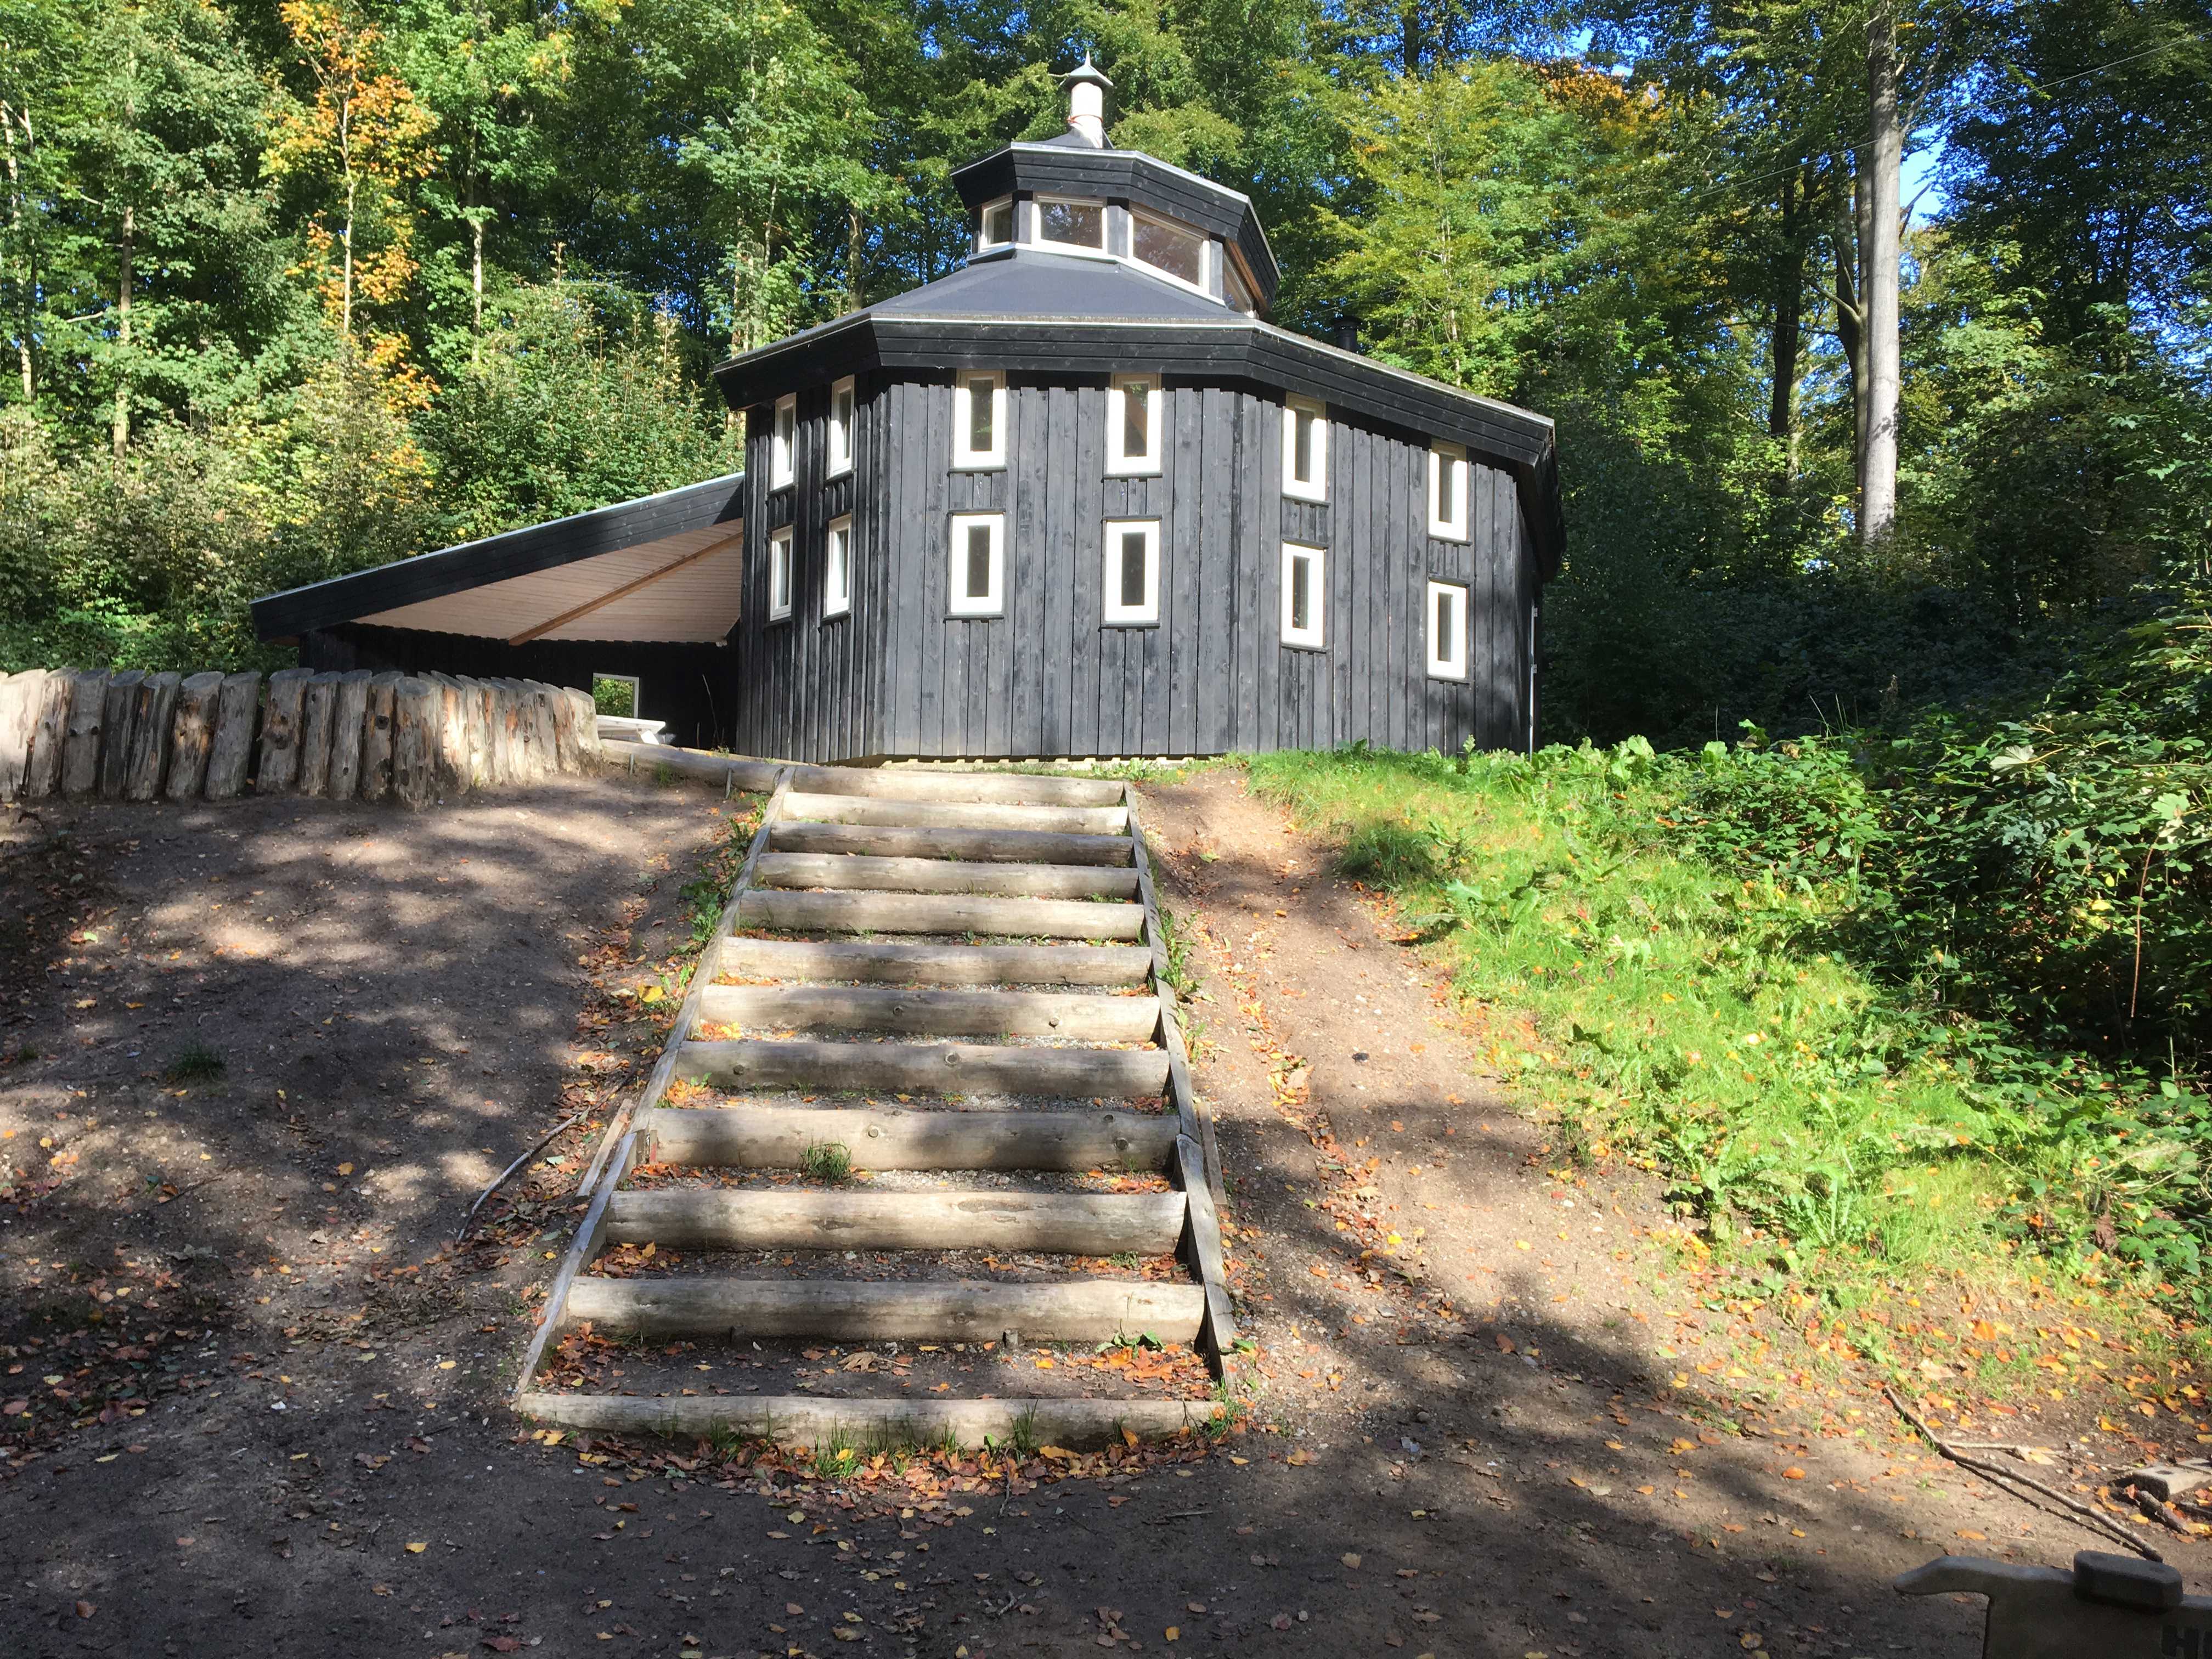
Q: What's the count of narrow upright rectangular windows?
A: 12